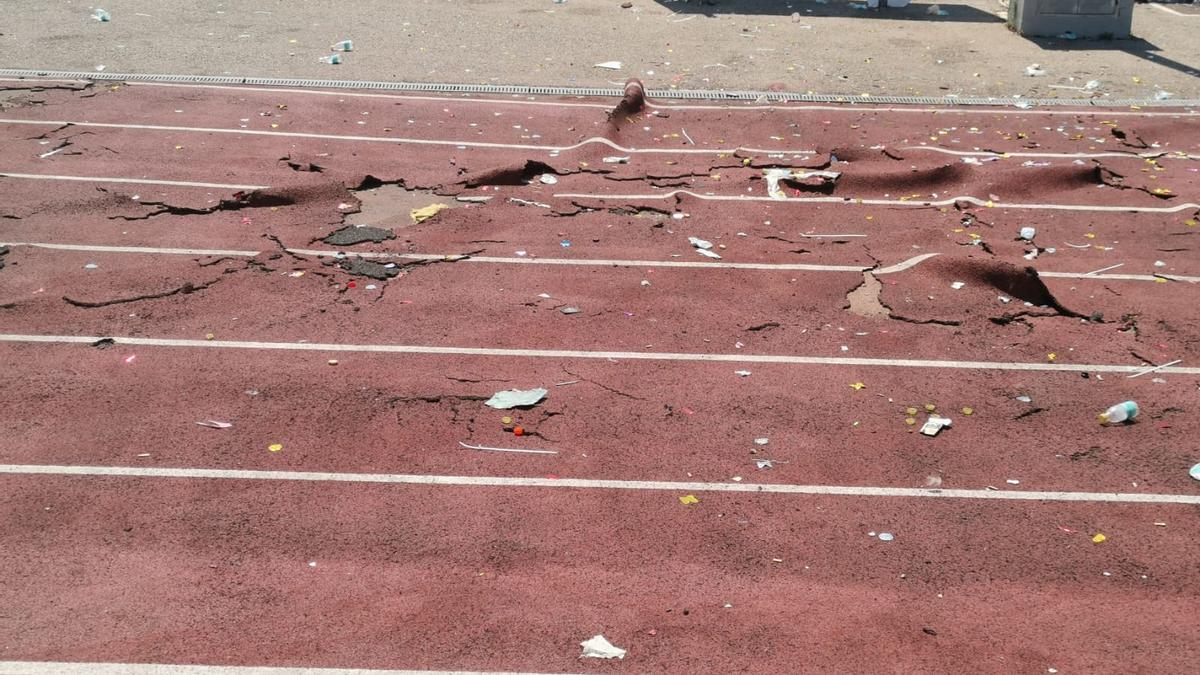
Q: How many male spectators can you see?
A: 0